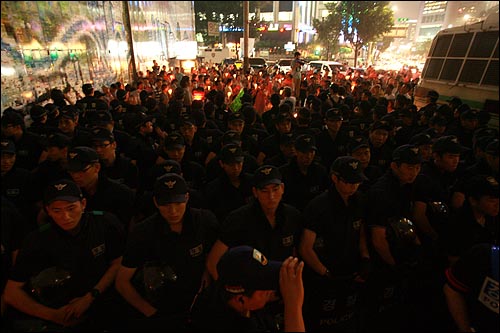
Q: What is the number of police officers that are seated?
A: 0